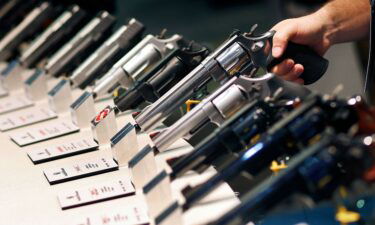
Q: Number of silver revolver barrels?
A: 3